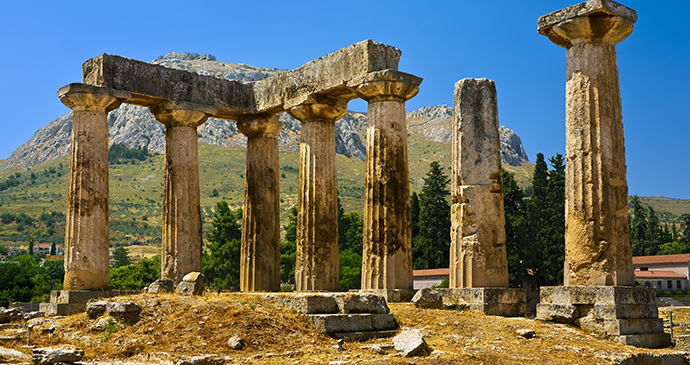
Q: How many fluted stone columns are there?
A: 7